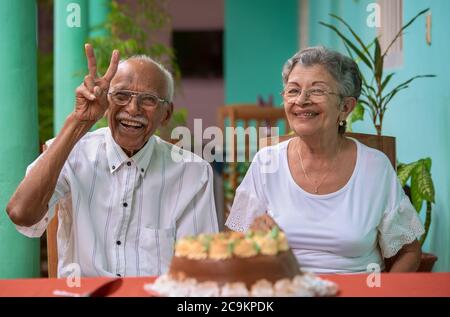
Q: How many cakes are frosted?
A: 1